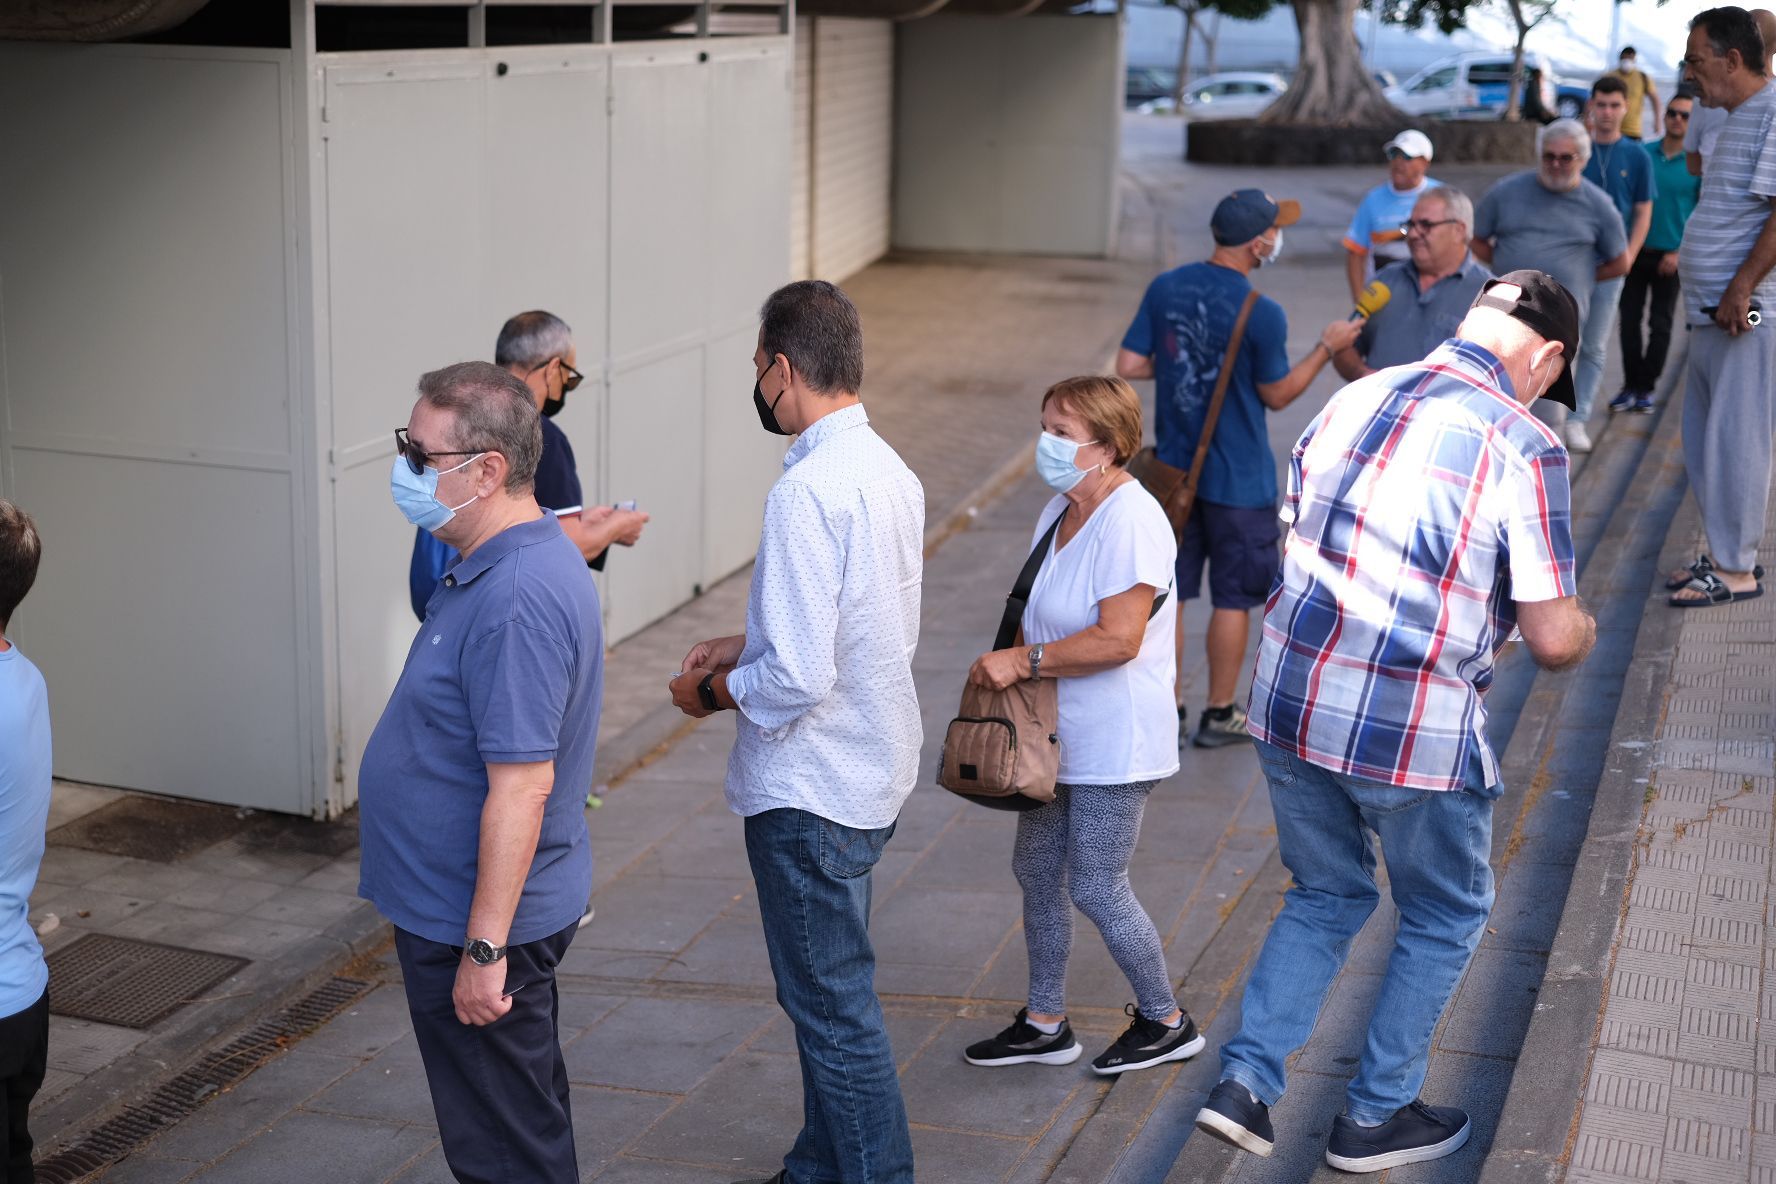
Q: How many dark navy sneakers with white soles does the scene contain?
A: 2